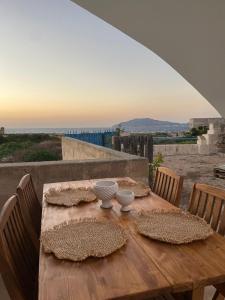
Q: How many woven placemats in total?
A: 4